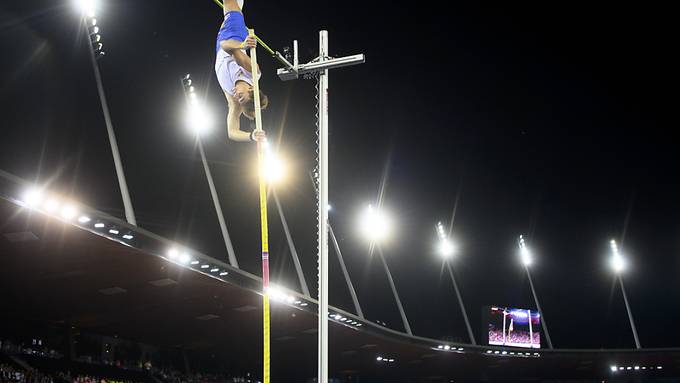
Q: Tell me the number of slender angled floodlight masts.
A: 8